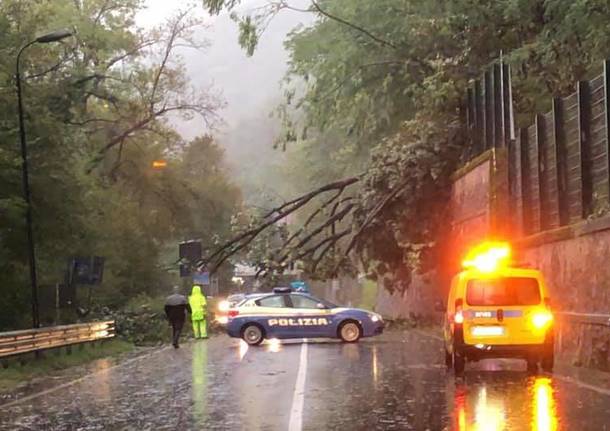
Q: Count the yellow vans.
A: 1